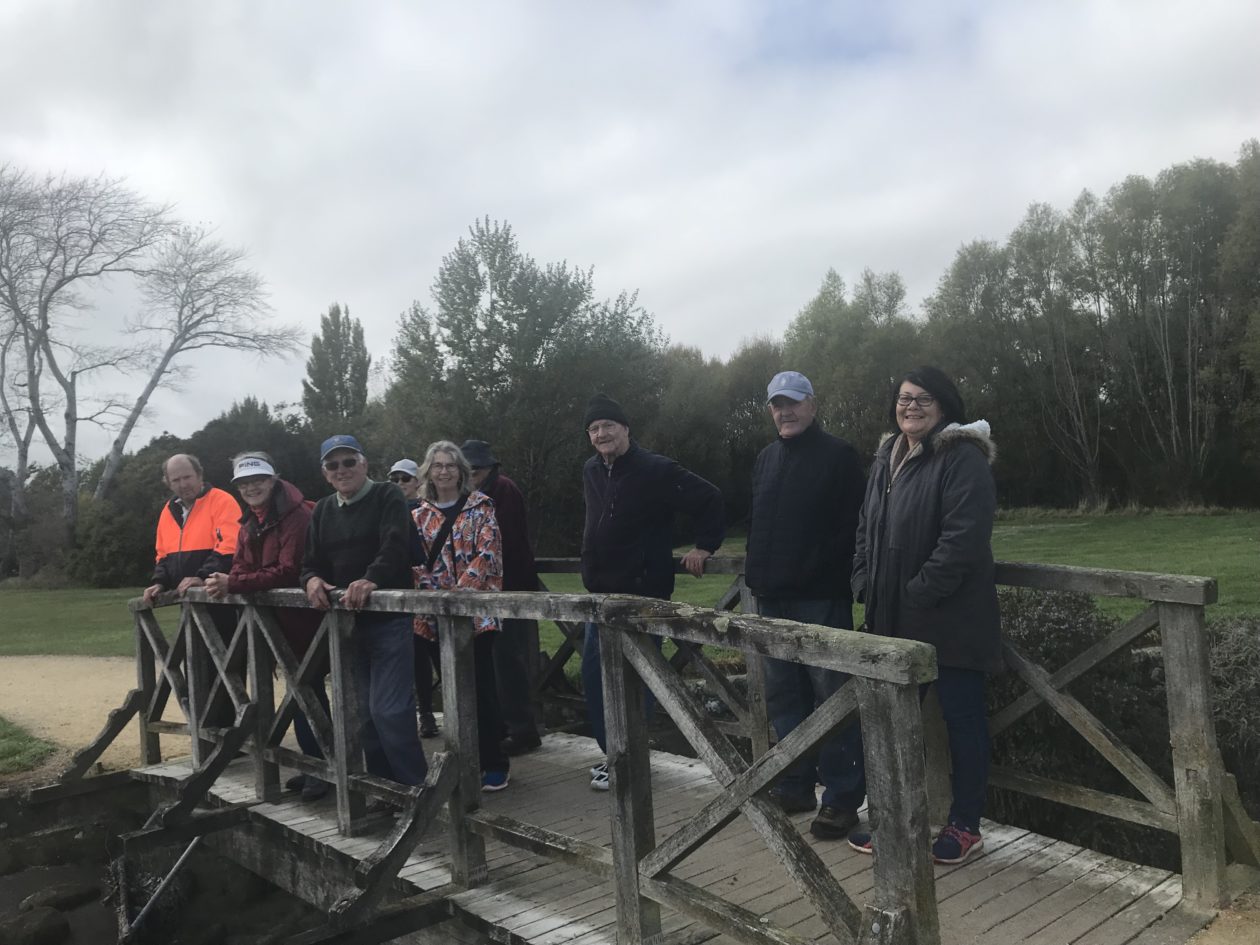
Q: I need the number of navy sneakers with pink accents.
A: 2